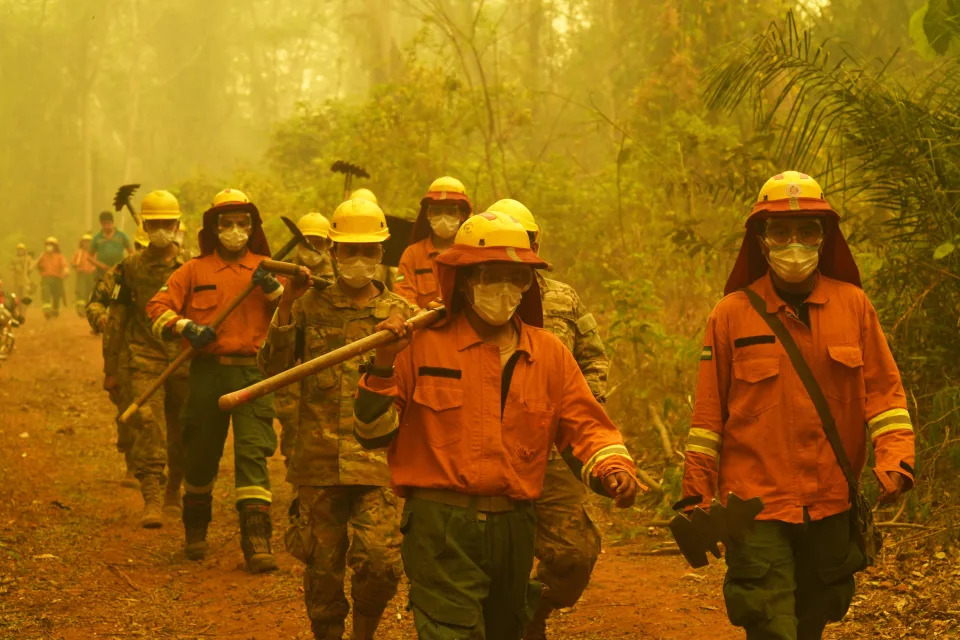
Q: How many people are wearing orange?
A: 6